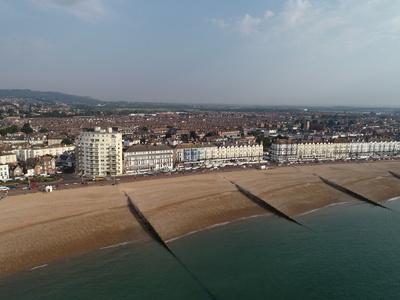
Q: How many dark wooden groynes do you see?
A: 4